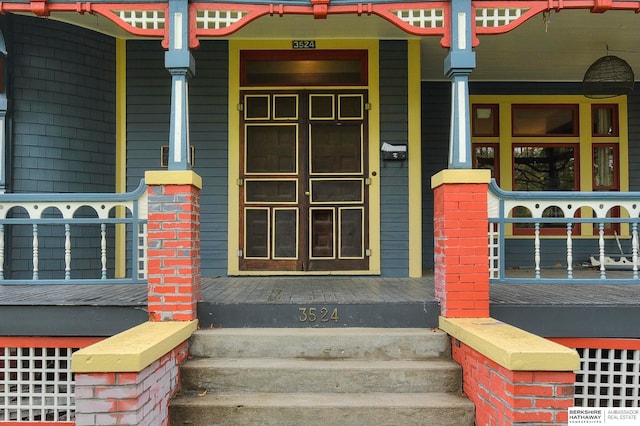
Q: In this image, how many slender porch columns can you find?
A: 2